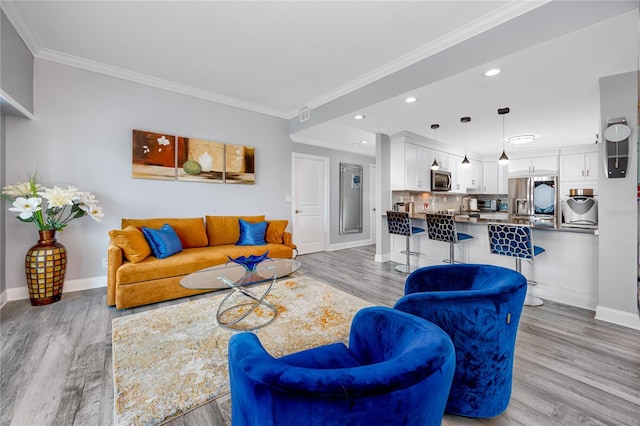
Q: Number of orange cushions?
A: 4